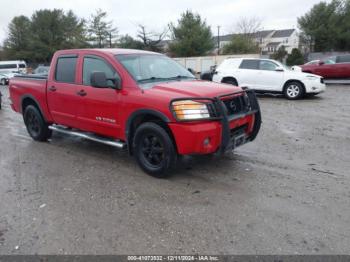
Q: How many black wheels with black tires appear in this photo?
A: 2